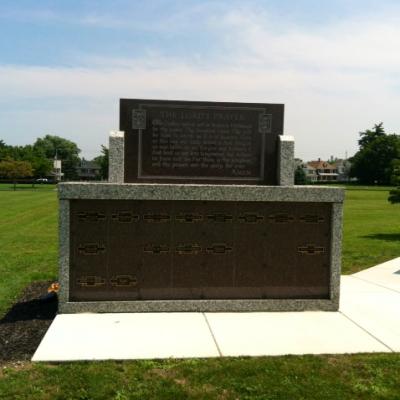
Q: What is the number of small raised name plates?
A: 15